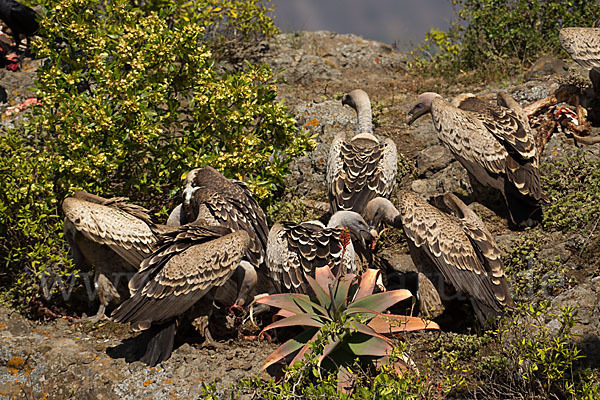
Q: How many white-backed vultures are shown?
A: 8